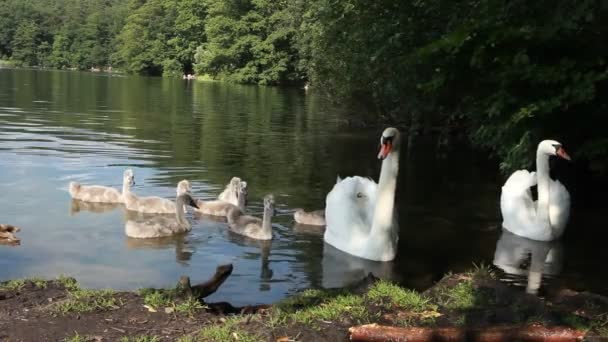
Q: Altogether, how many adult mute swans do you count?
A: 2